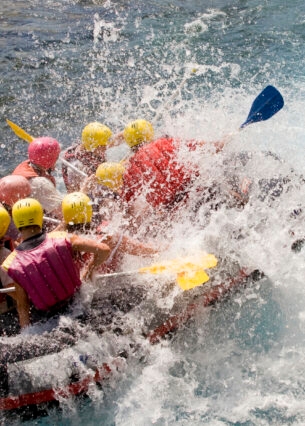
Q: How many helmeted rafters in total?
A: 8